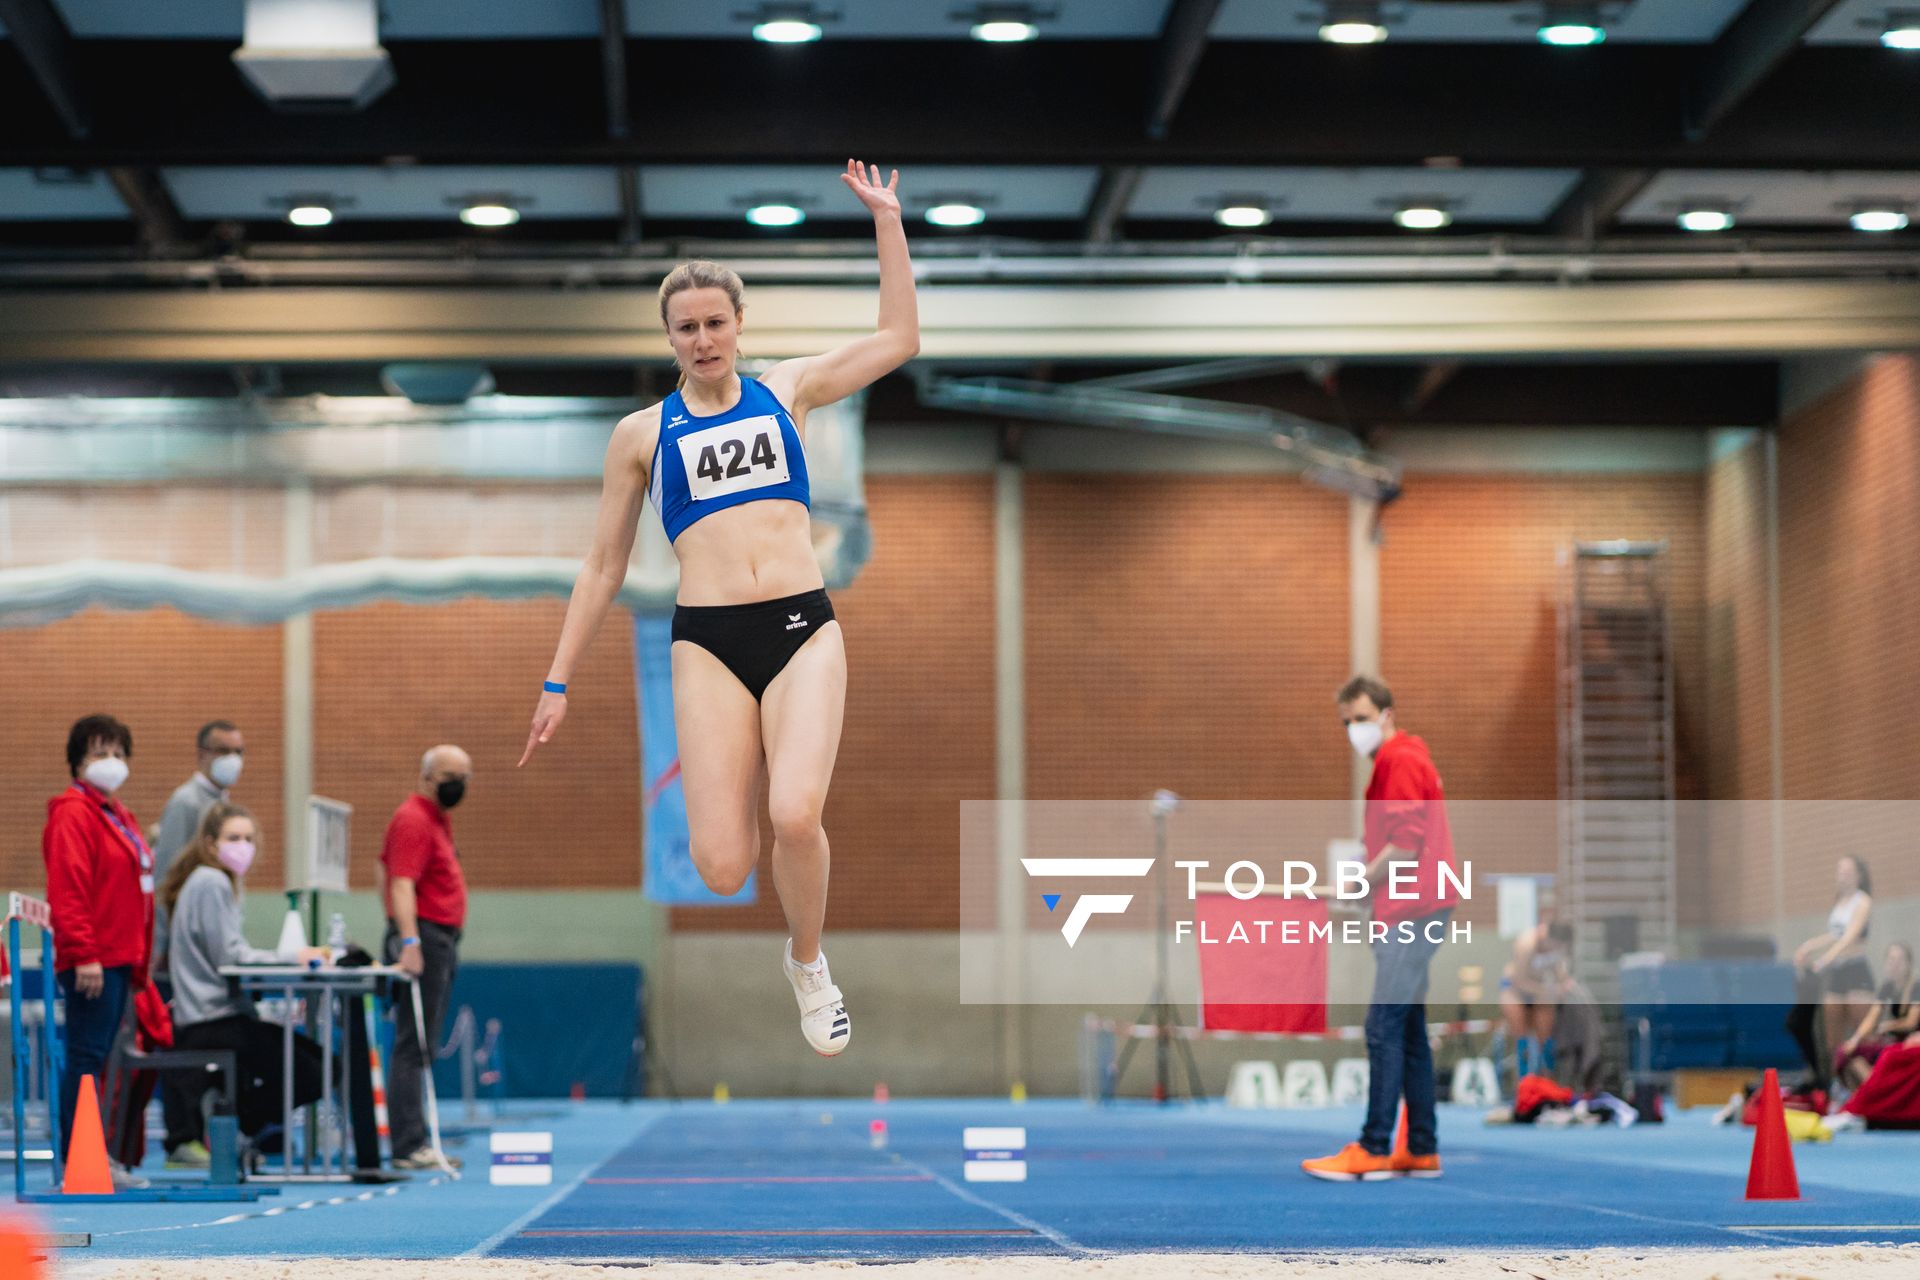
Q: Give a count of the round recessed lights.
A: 13